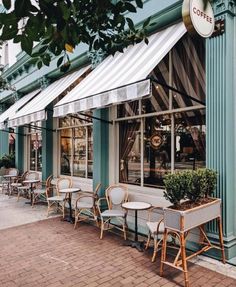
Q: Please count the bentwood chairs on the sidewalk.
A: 8